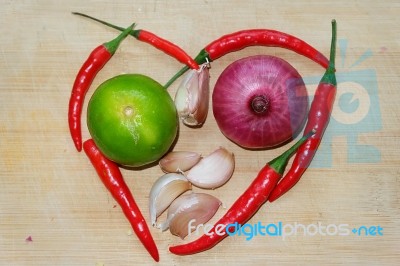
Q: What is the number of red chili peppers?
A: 6